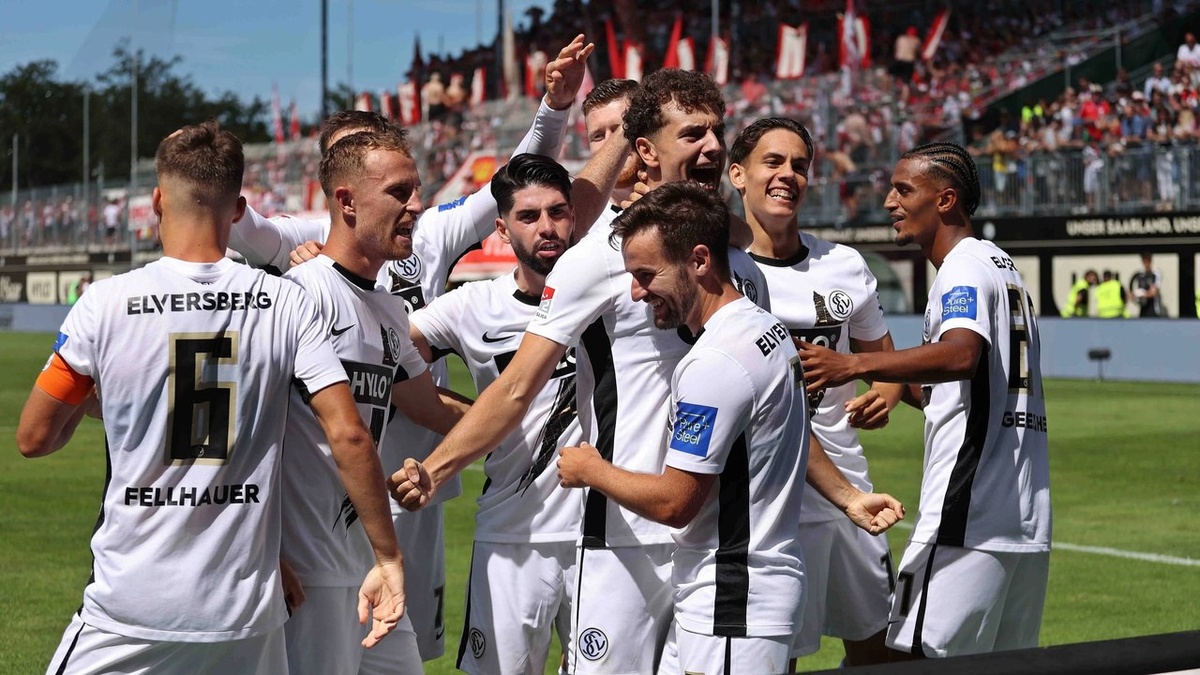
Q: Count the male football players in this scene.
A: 9